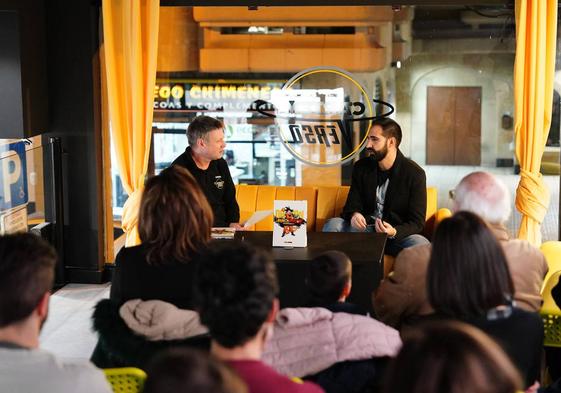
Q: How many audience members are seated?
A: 8